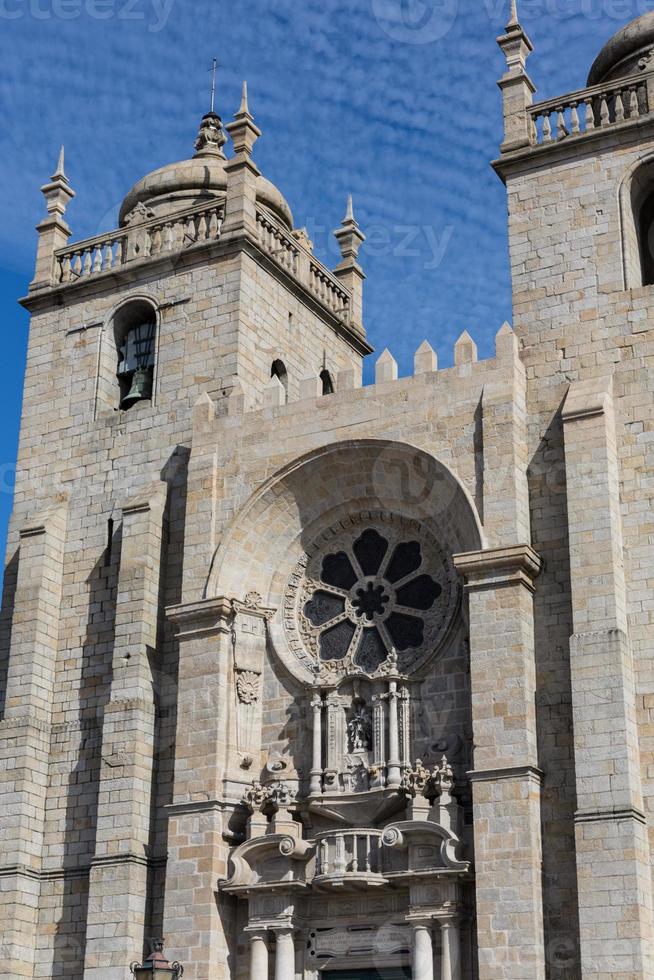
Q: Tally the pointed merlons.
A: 9